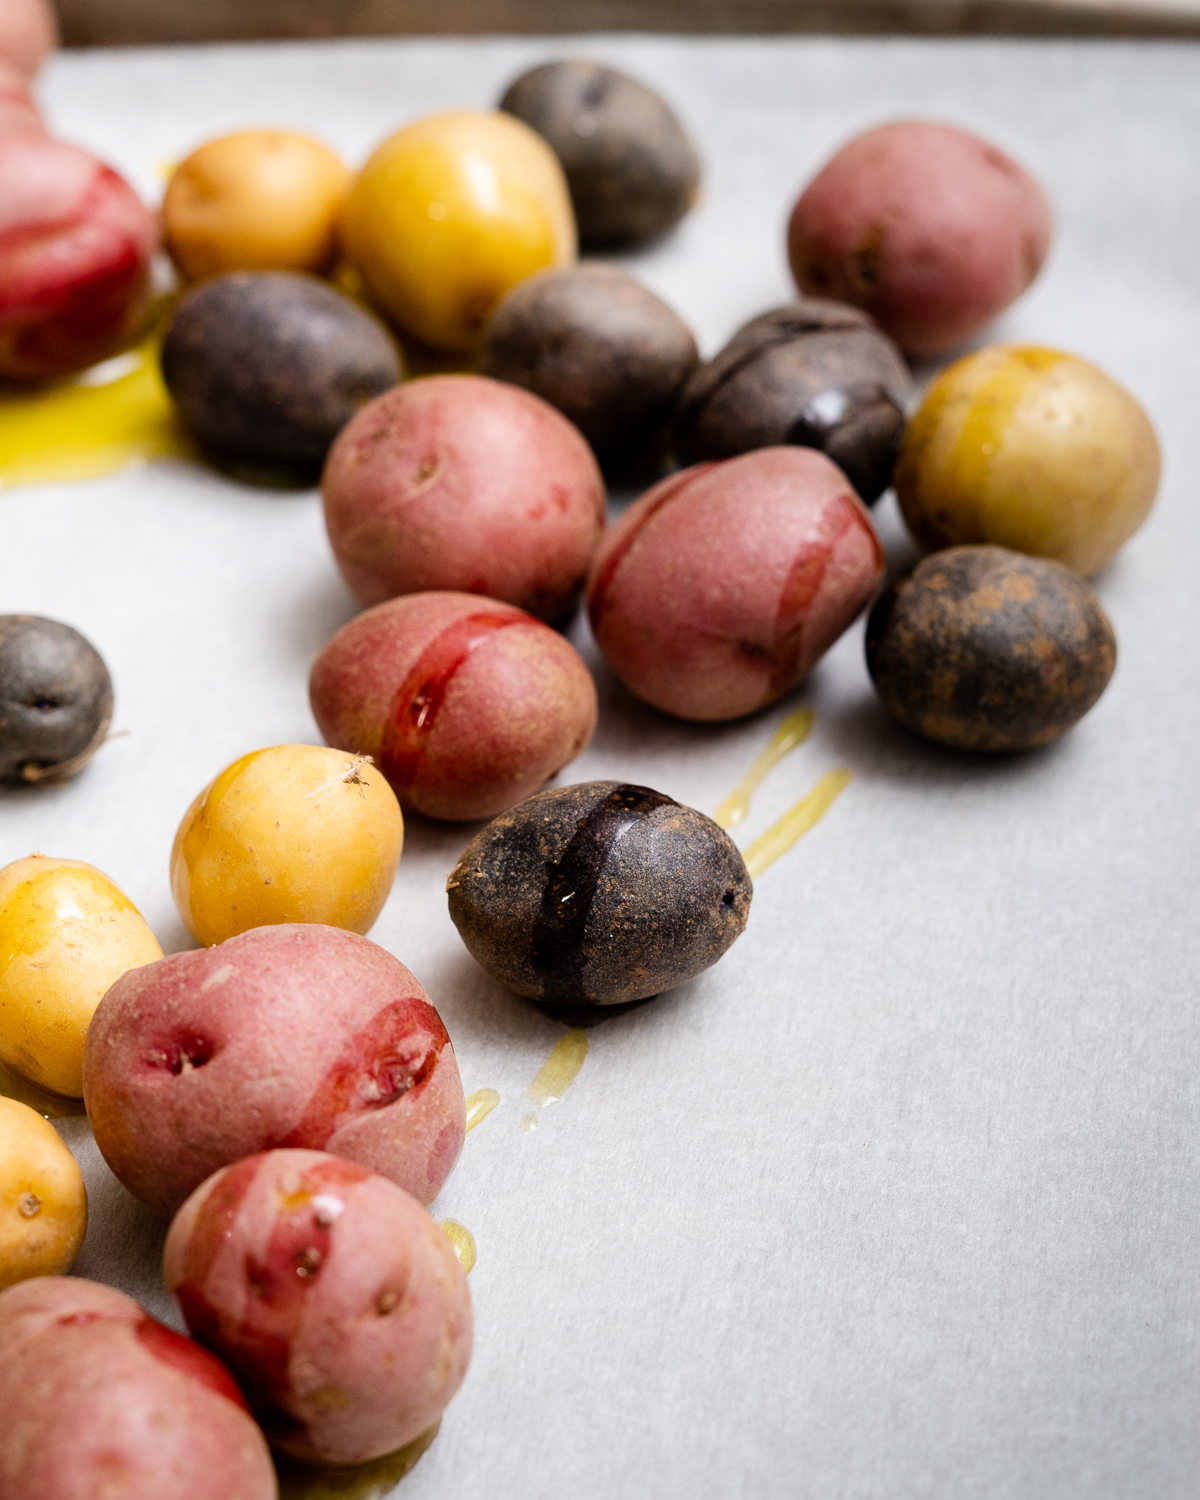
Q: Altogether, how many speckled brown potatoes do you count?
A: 7